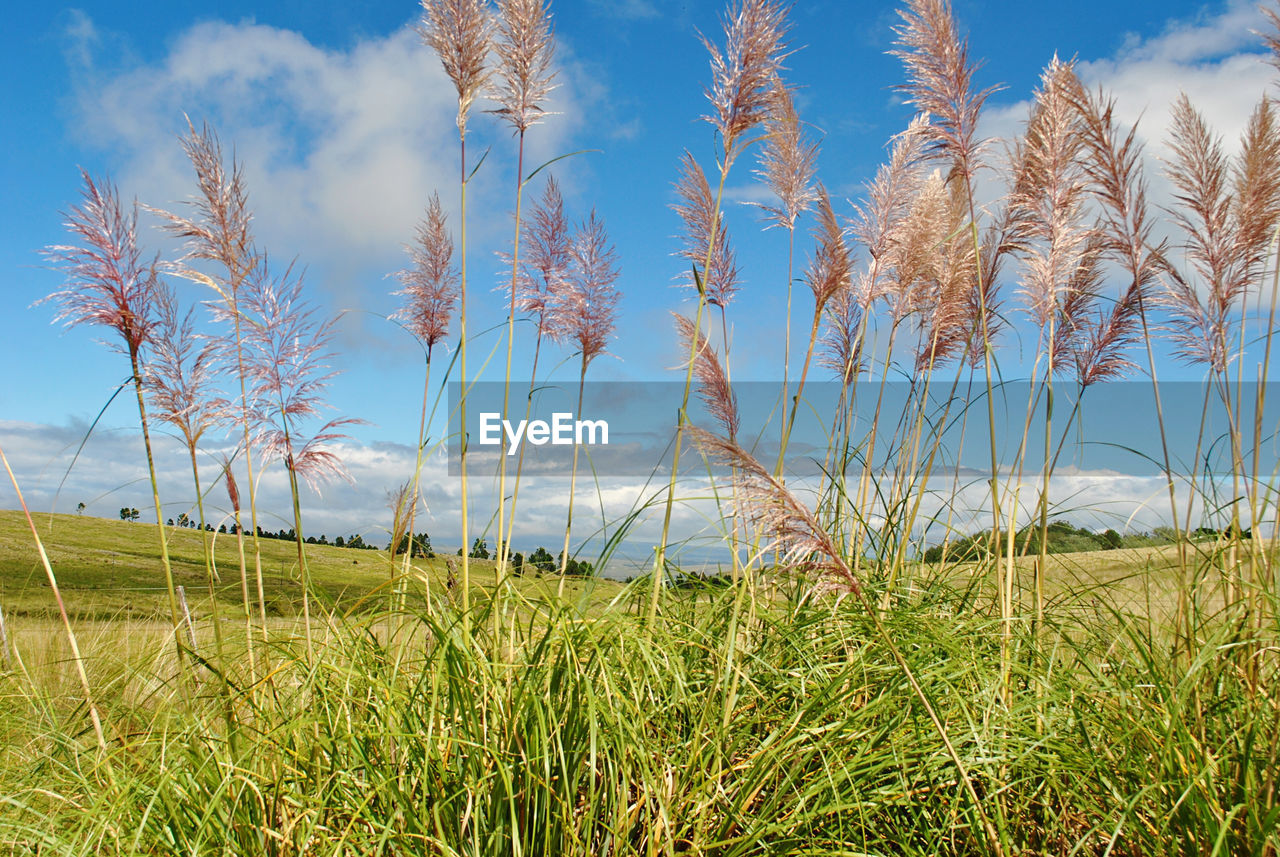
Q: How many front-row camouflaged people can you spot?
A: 0